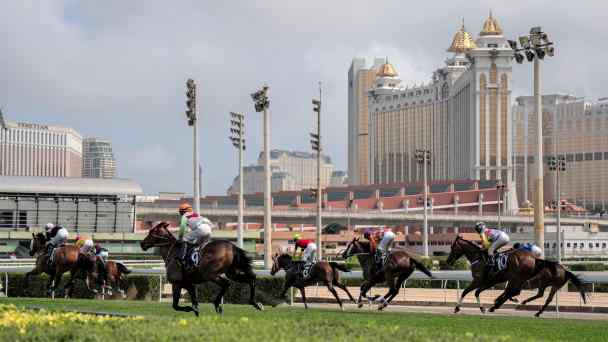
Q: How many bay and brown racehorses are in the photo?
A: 8